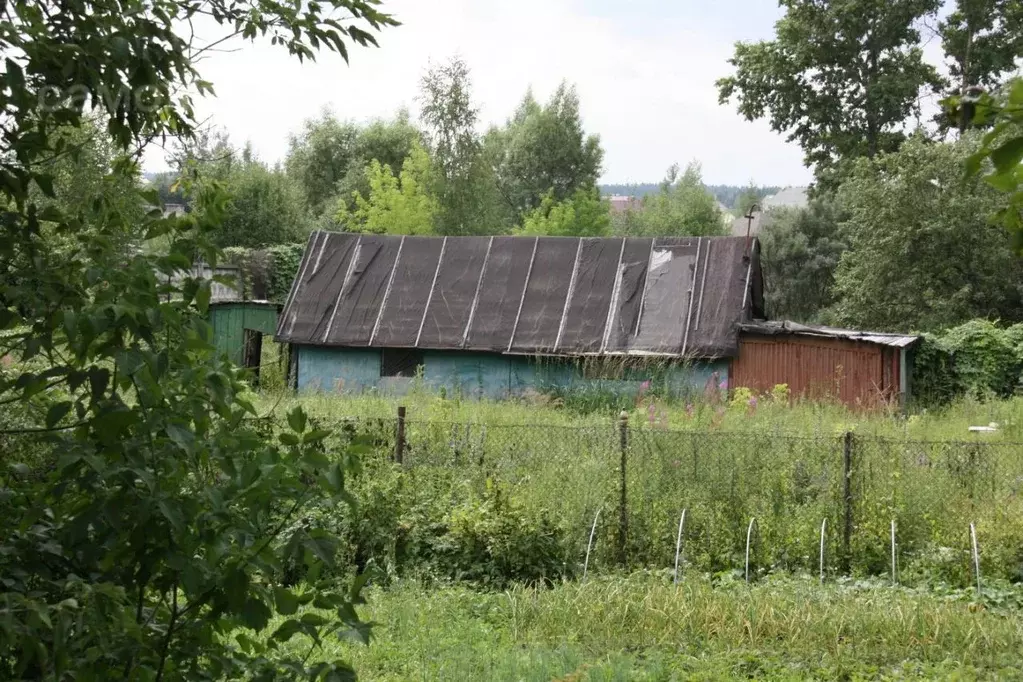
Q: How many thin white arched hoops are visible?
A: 6